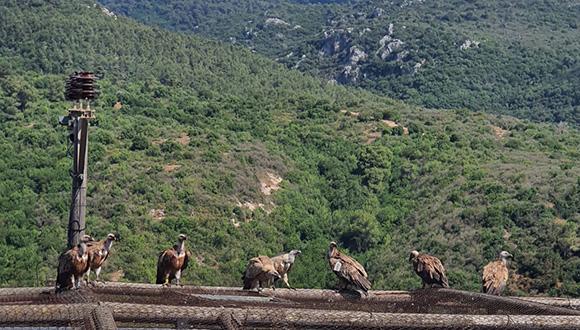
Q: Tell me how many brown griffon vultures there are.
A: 8